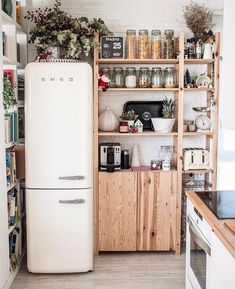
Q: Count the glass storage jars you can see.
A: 10